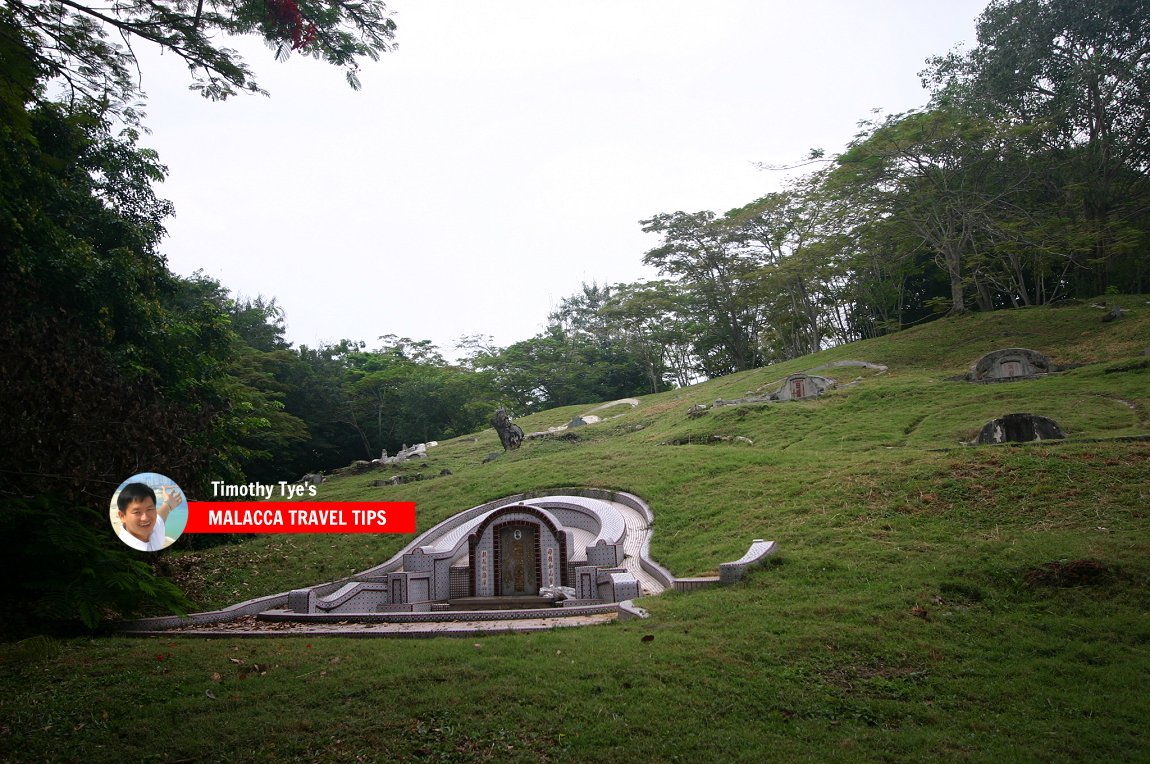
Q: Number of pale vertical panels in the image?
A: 2